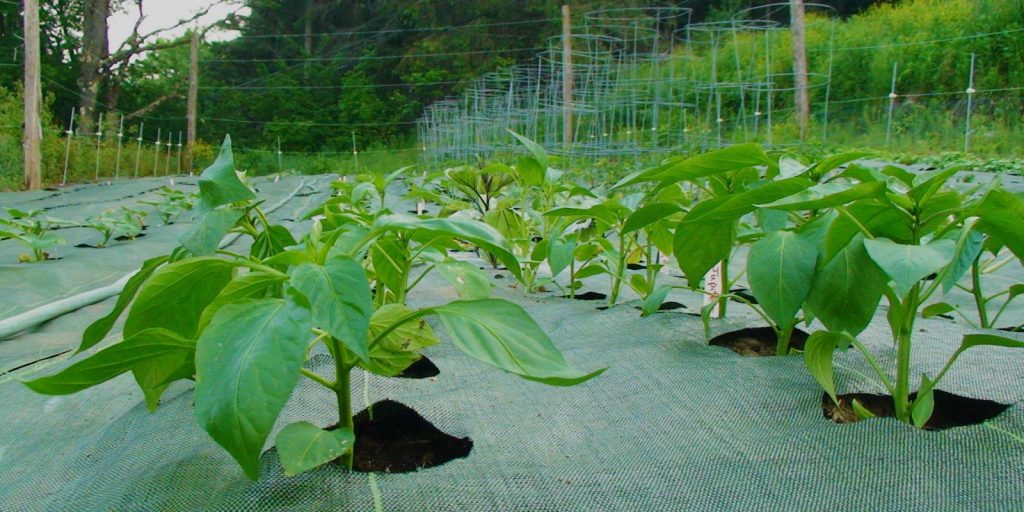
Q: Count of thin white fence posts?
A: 11